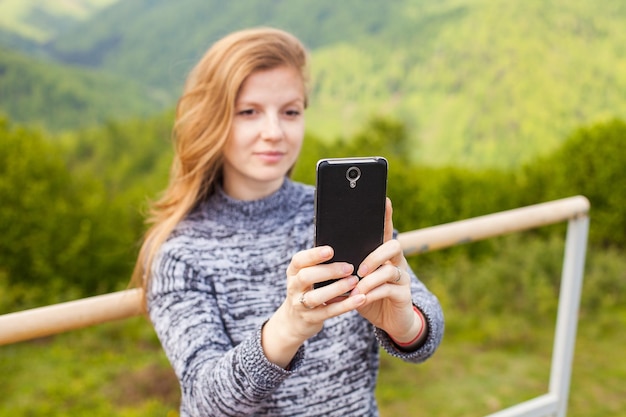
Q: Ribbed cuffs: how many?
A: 2